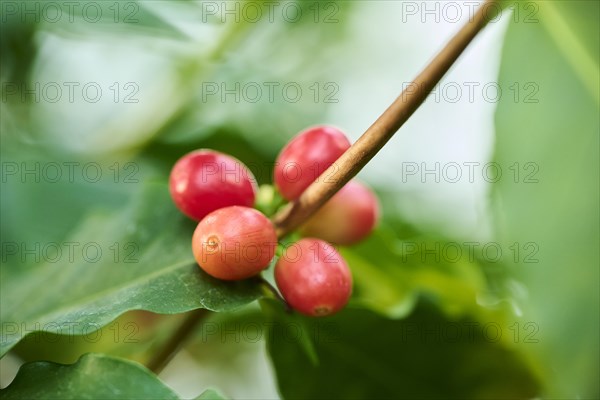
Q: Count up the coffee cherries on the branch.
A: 5